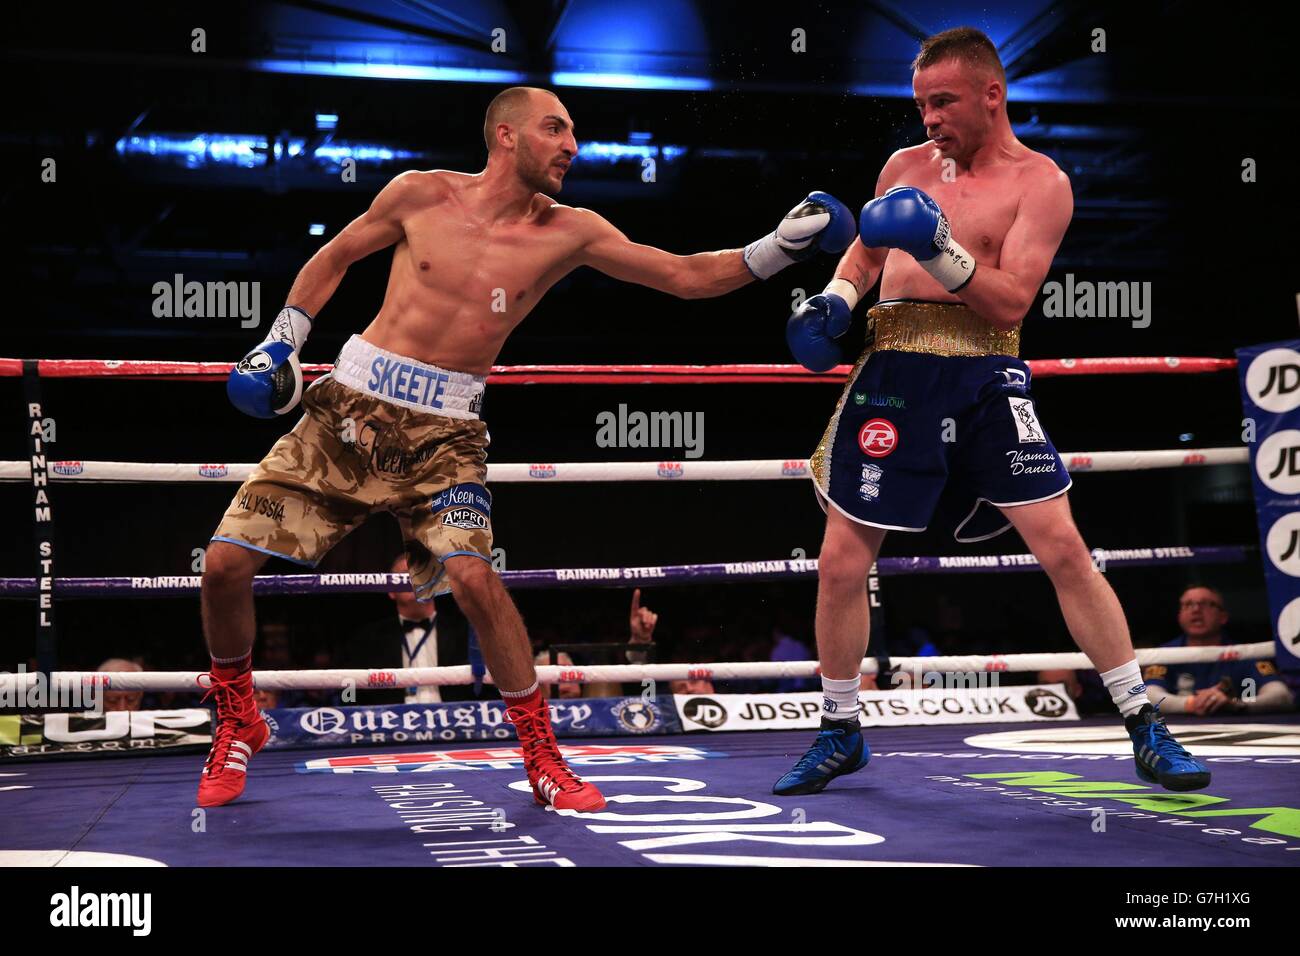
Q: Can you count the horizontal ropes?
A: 4